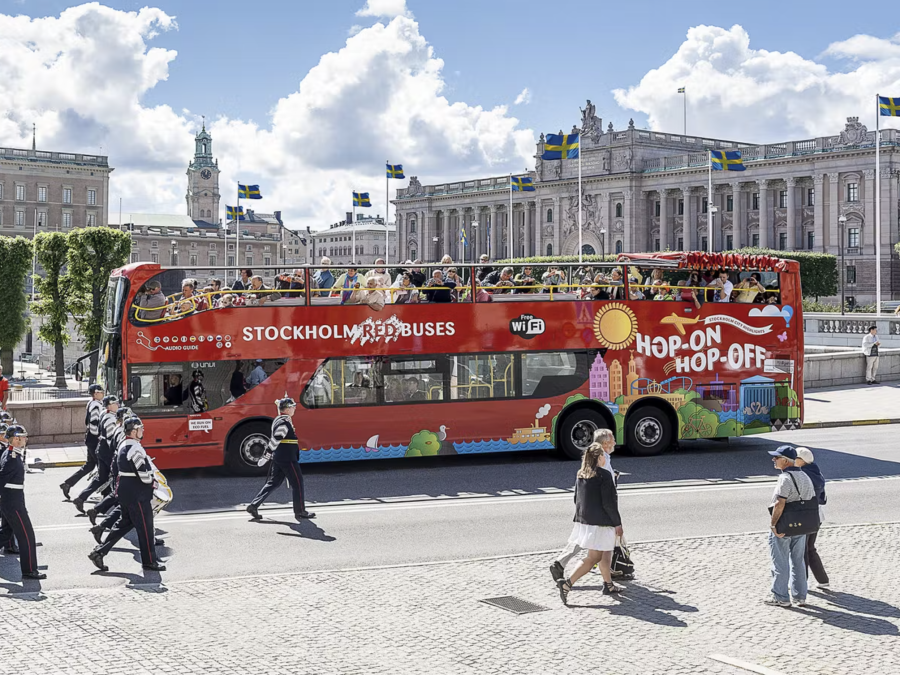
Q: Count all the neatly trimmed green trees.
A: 3